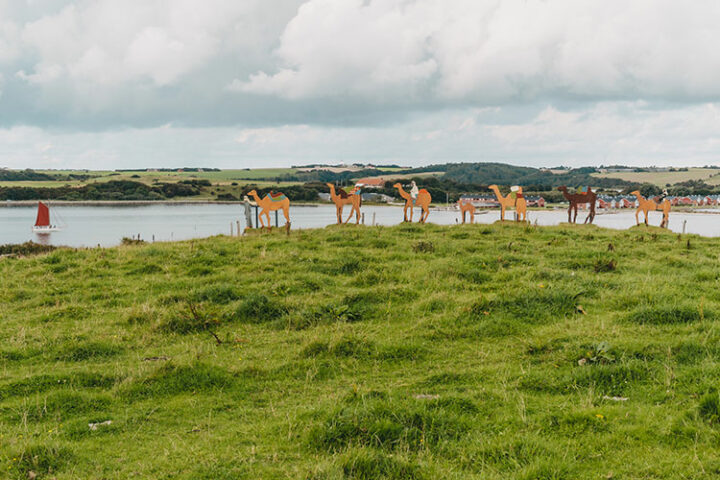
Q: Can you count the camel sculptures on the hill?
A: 7